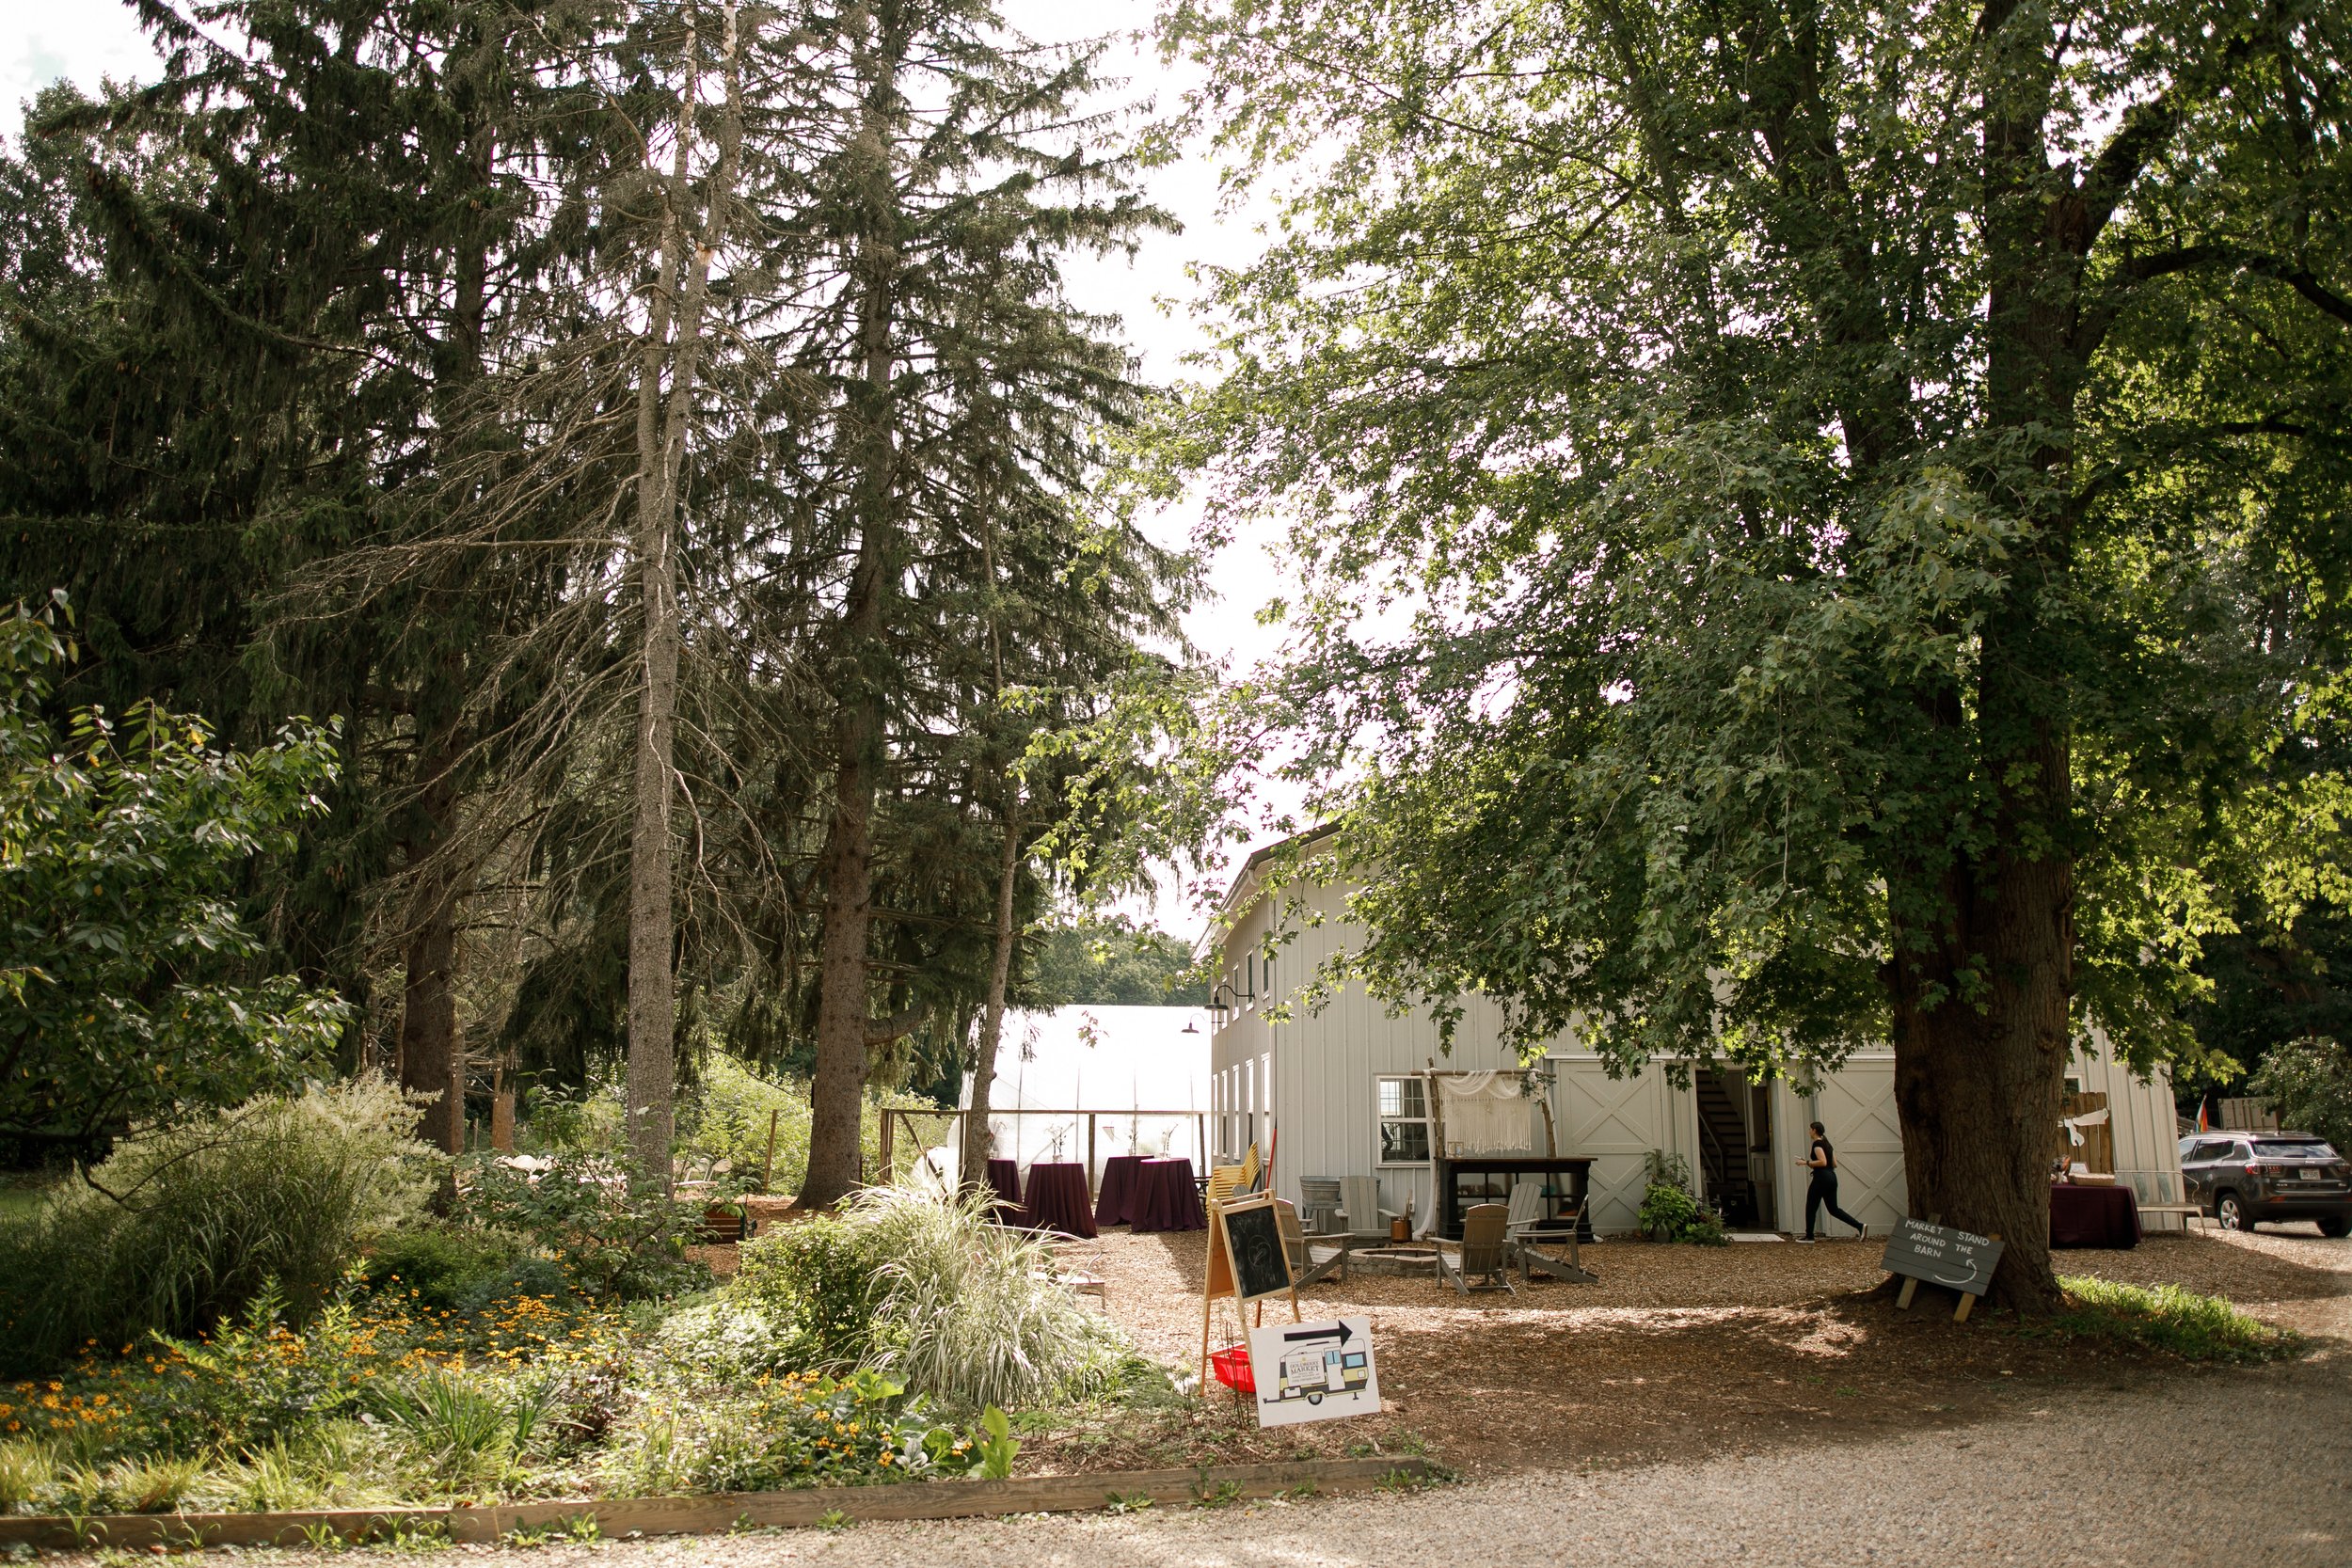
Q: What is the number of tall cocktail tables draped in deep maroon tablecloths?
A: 4